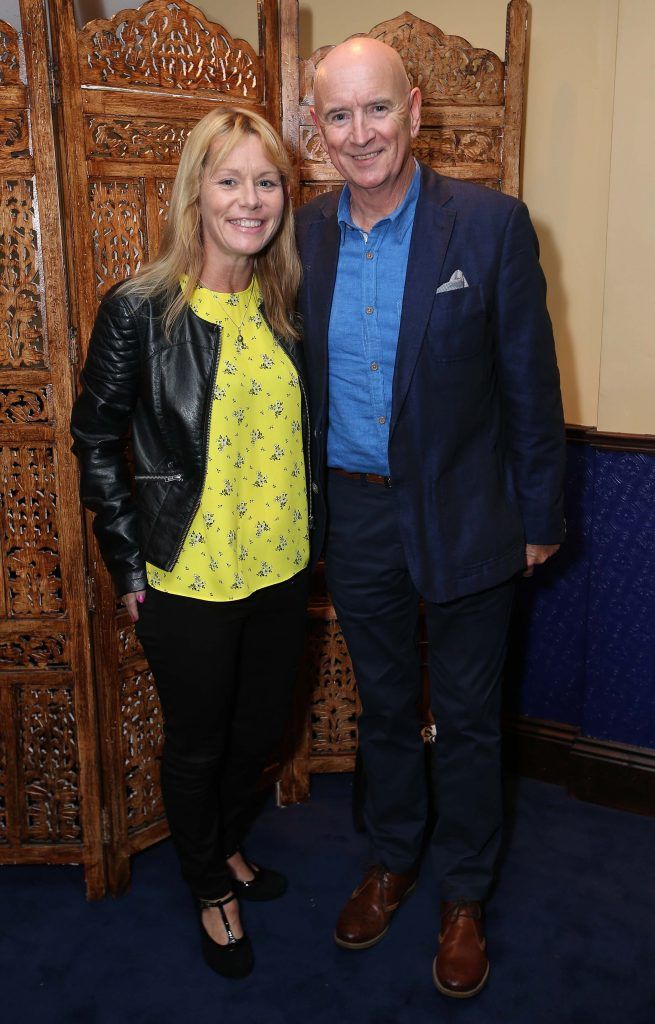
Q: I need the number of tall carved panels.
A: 3